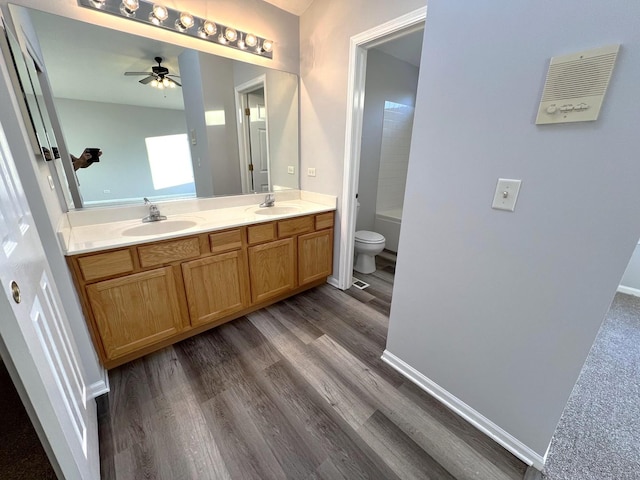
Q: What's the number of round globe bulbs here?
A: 8